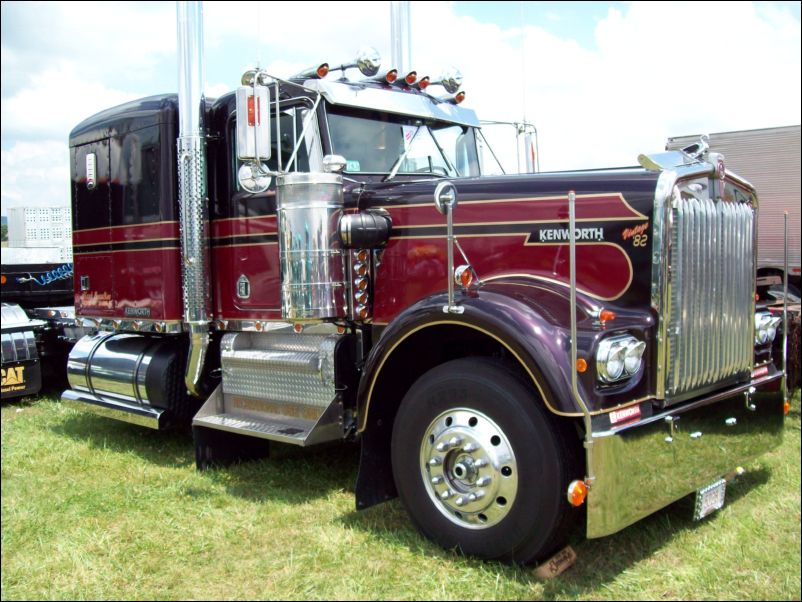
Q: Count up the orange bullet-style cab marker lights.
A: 5